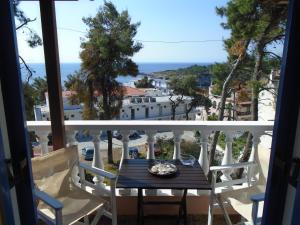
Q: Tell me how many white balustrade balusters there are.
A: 9